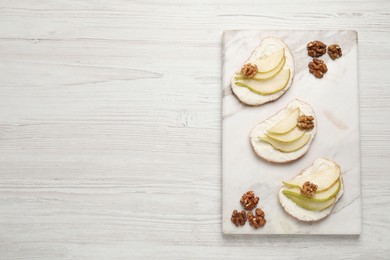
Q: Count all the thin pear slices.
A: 9